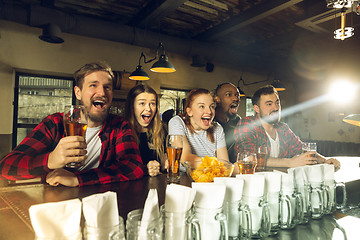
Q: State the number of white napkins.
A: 12